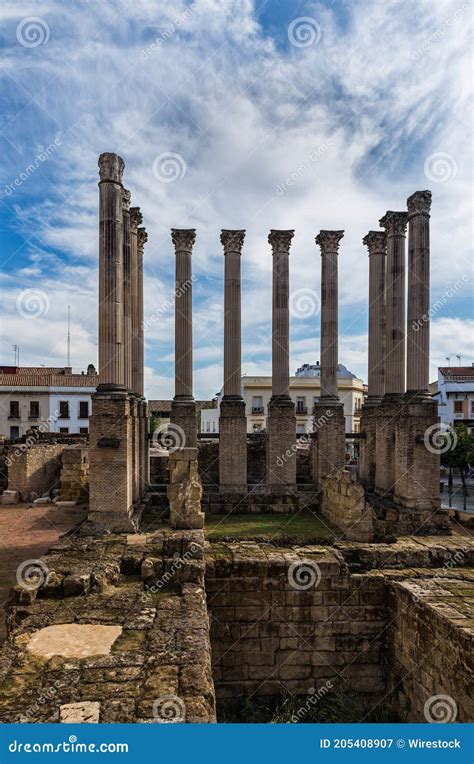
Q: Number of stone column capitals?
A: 11